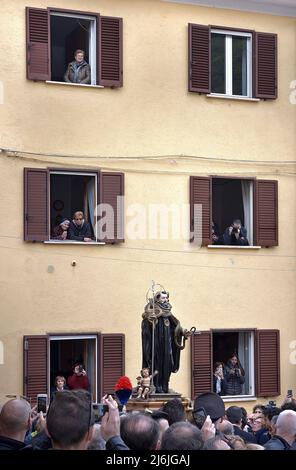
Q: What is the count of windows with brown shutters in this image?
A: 6